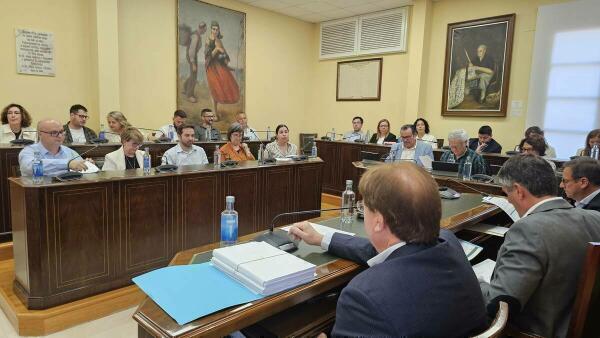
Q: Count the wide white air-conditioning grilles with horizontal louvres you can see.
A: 2